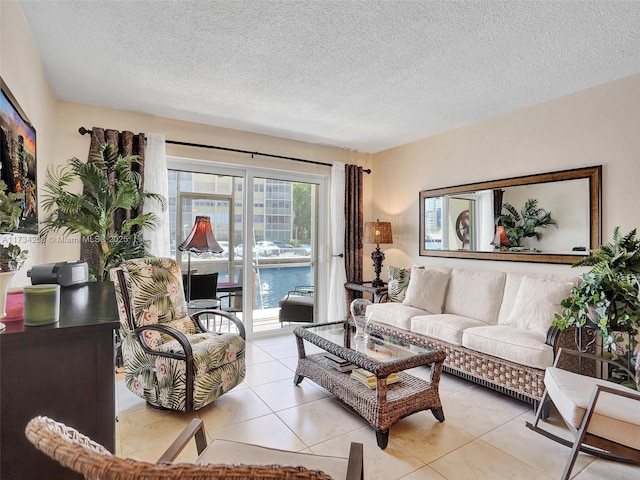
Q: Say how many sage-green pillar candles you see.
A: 1